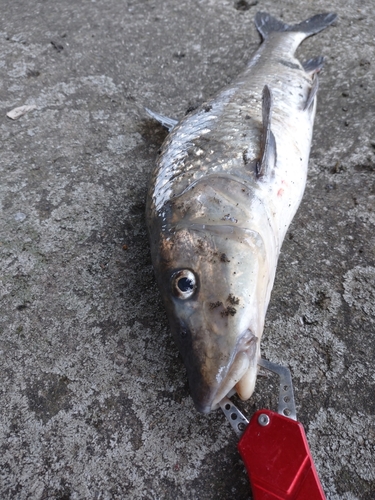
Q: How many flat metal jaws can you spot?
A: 2